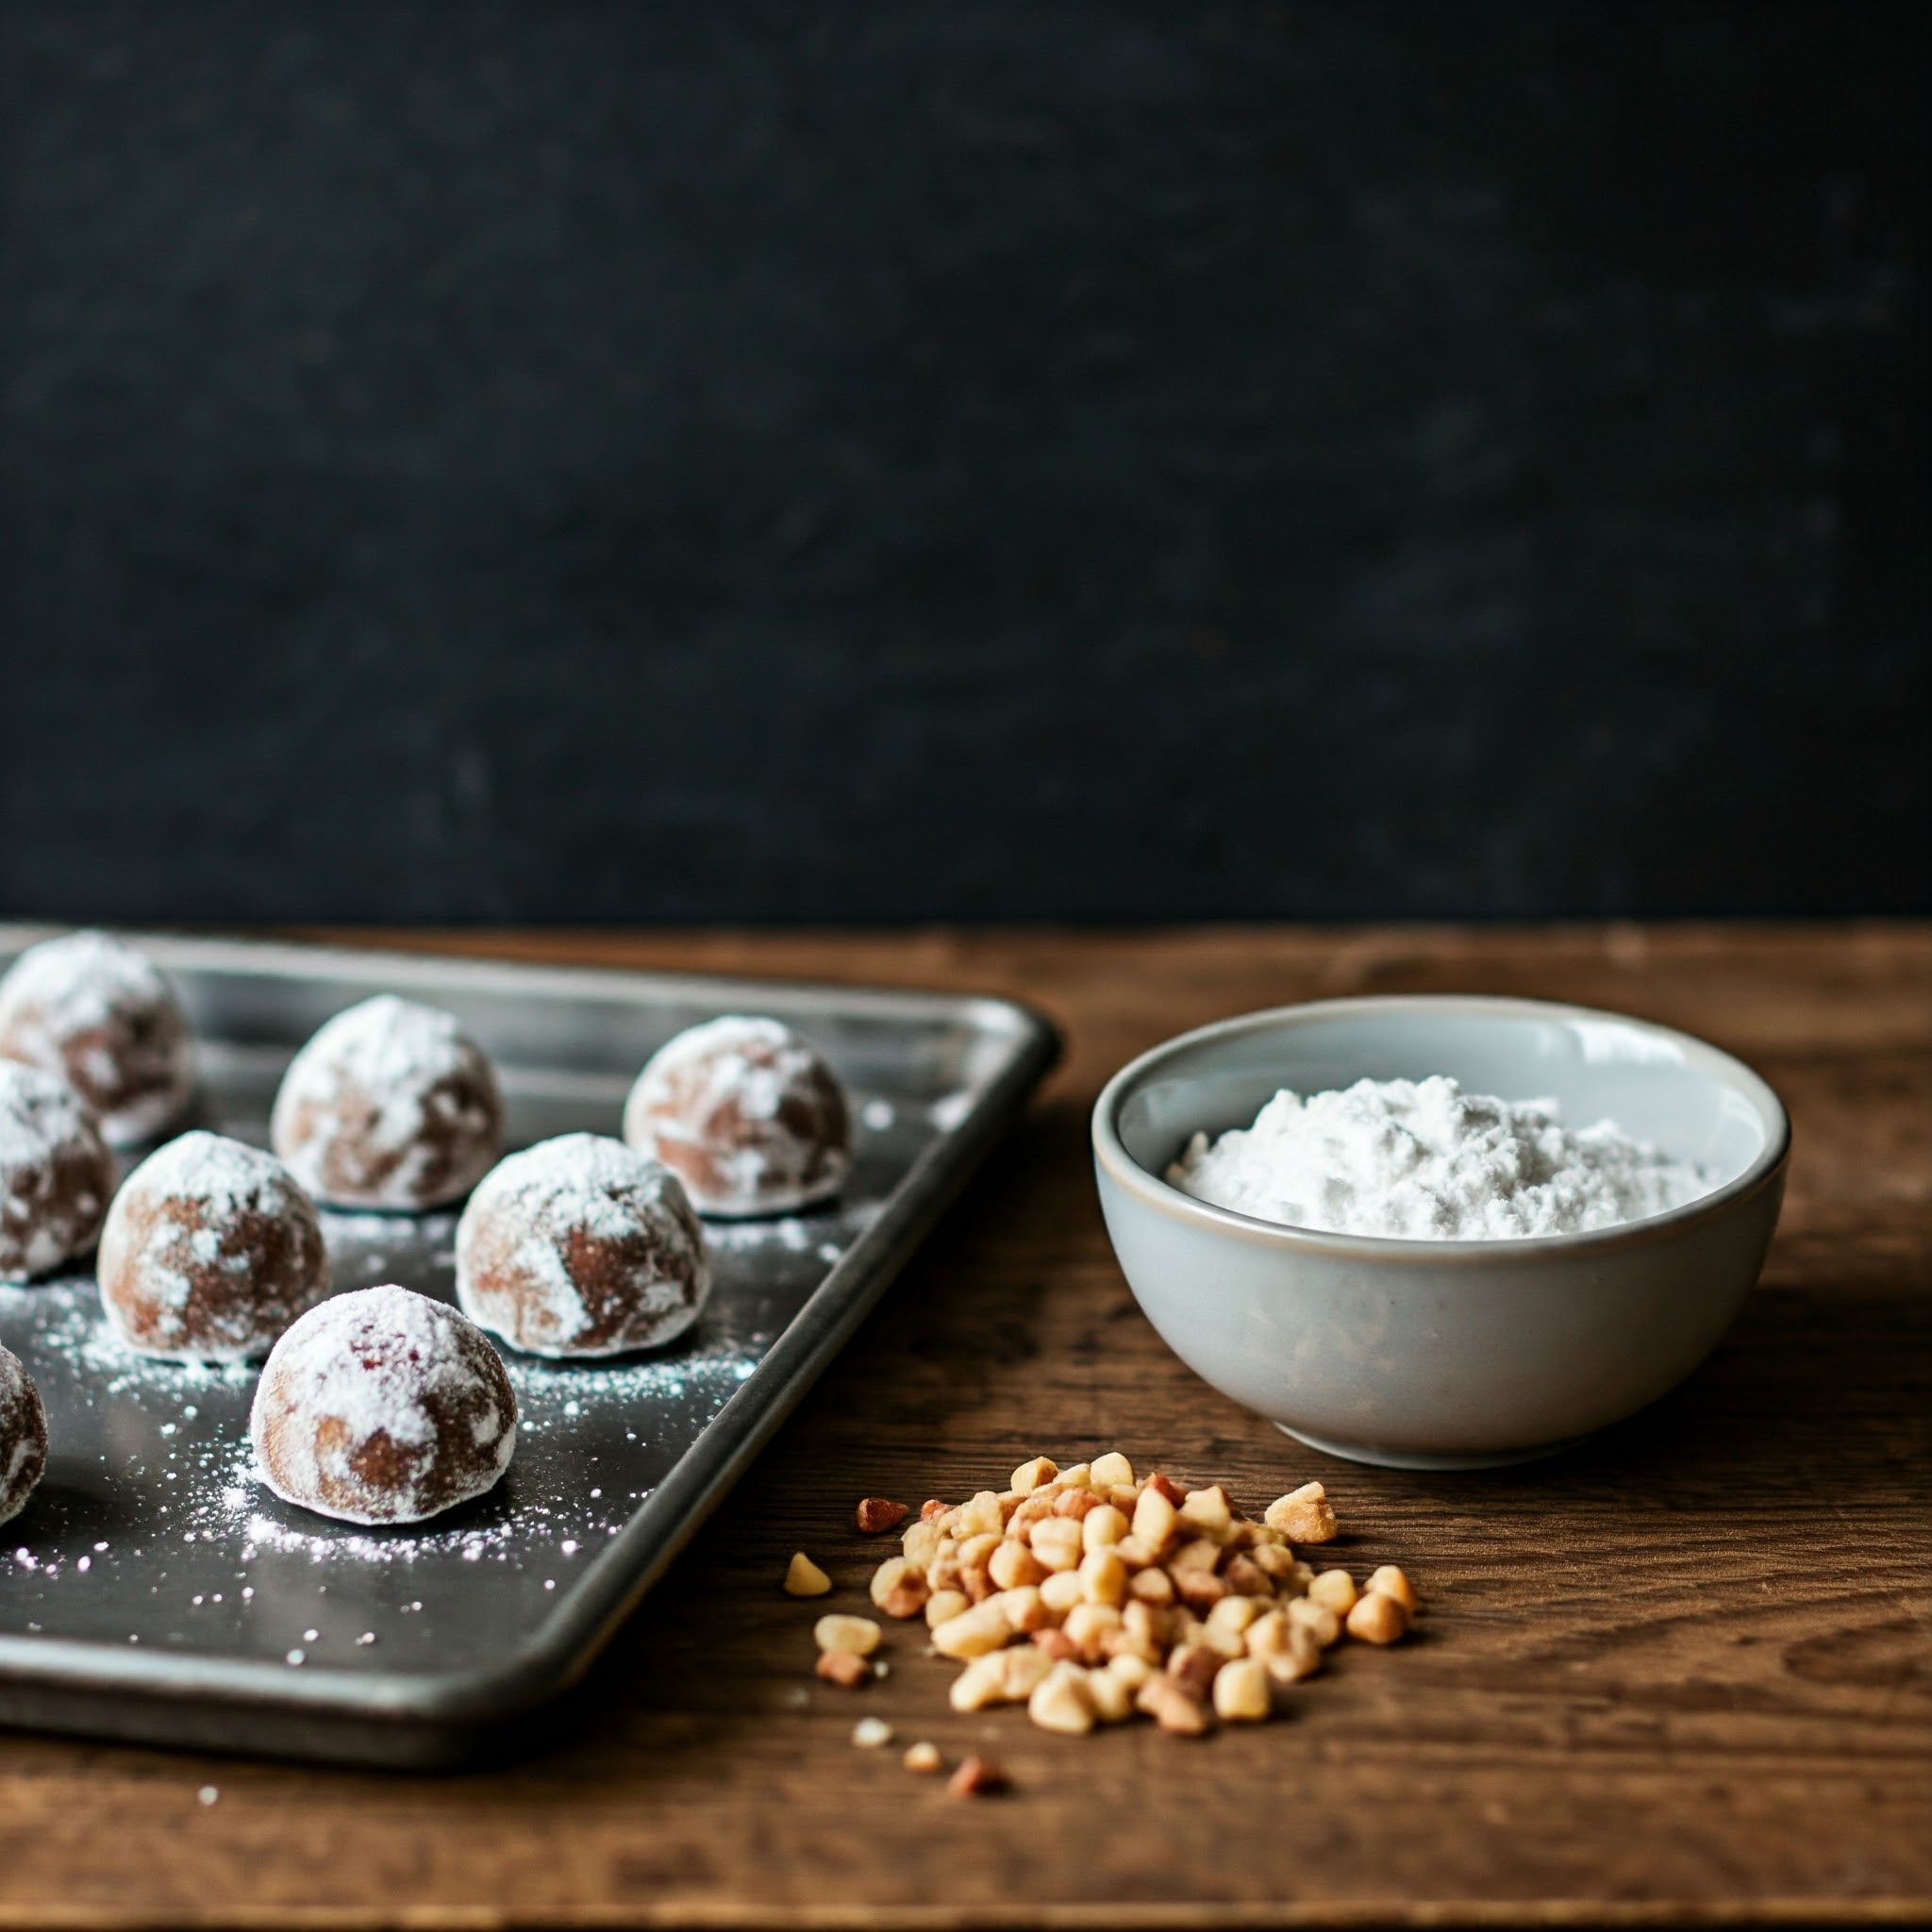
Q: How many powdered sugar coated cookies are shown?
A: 8